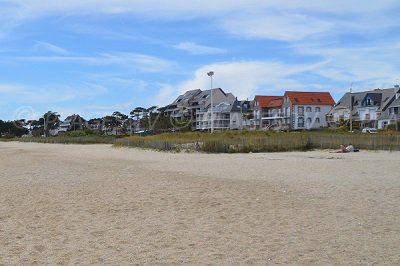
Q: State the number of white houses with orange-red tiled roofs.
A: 2